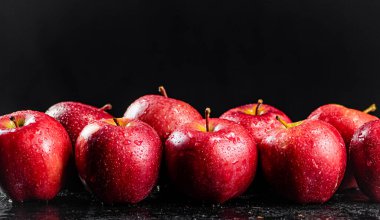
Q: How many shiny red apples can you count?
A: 9